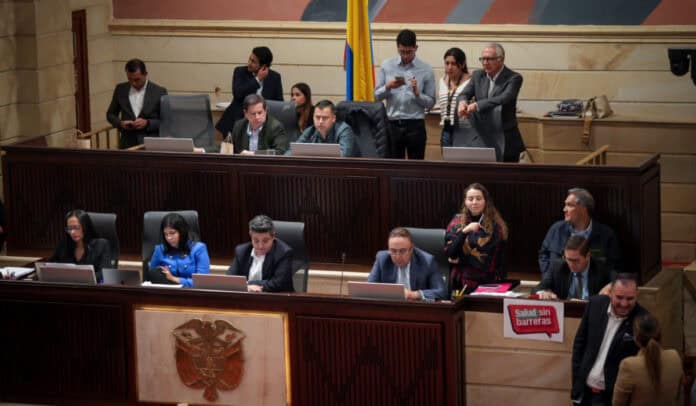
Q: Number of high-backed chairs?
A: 8